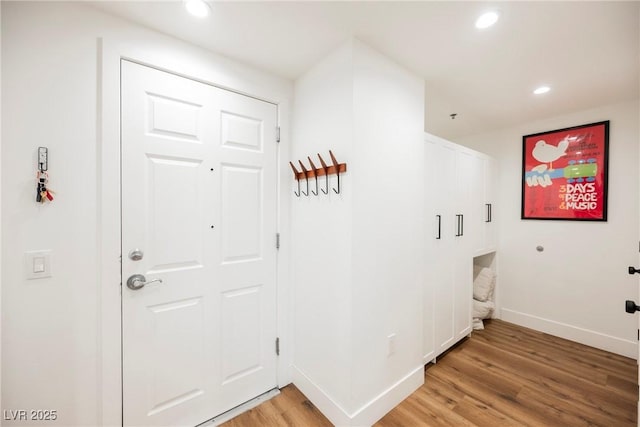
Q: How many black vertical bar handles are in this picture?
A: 5